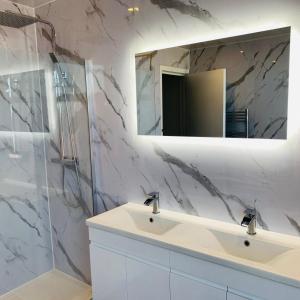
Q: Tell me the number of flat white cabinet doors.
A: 4